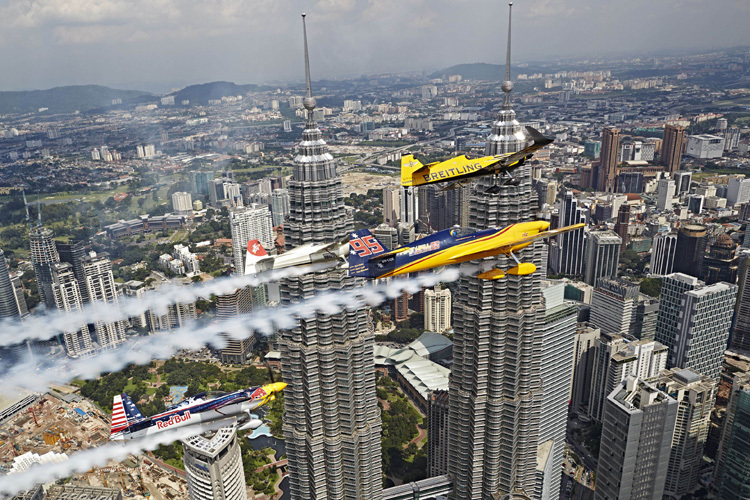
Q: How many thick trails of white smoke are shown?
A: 3